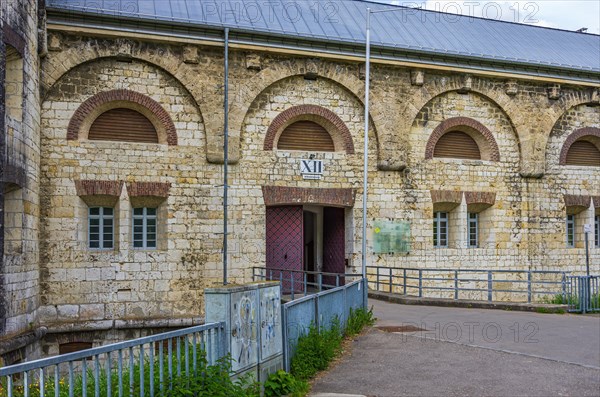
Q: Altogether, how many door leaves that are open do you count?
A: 1